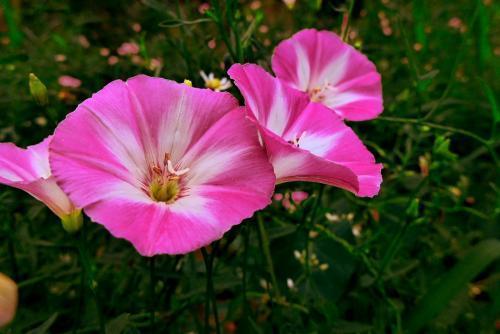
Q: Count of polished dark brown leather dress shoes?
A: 0